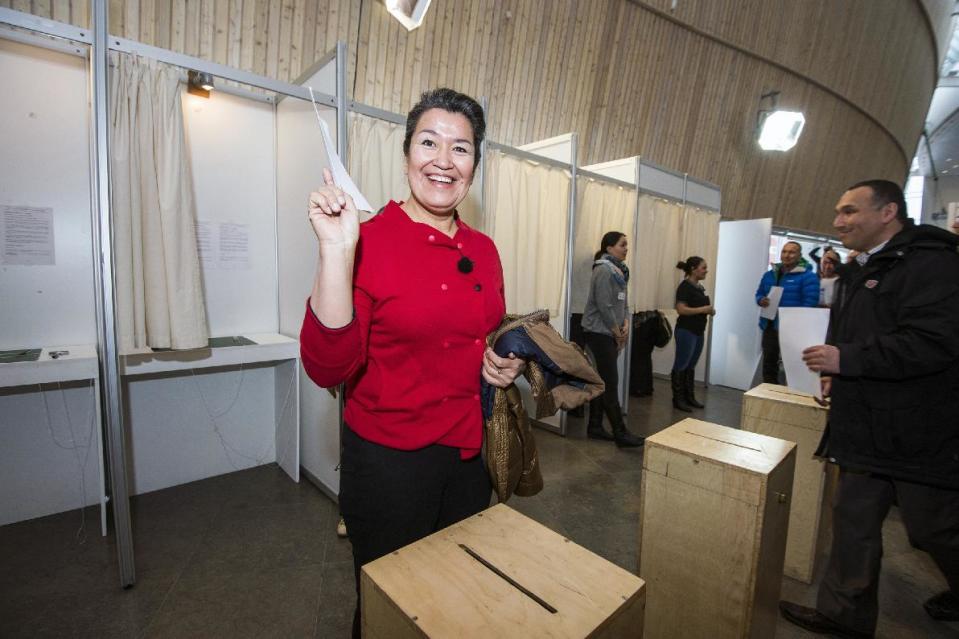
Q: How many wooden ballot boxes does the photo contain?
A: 3